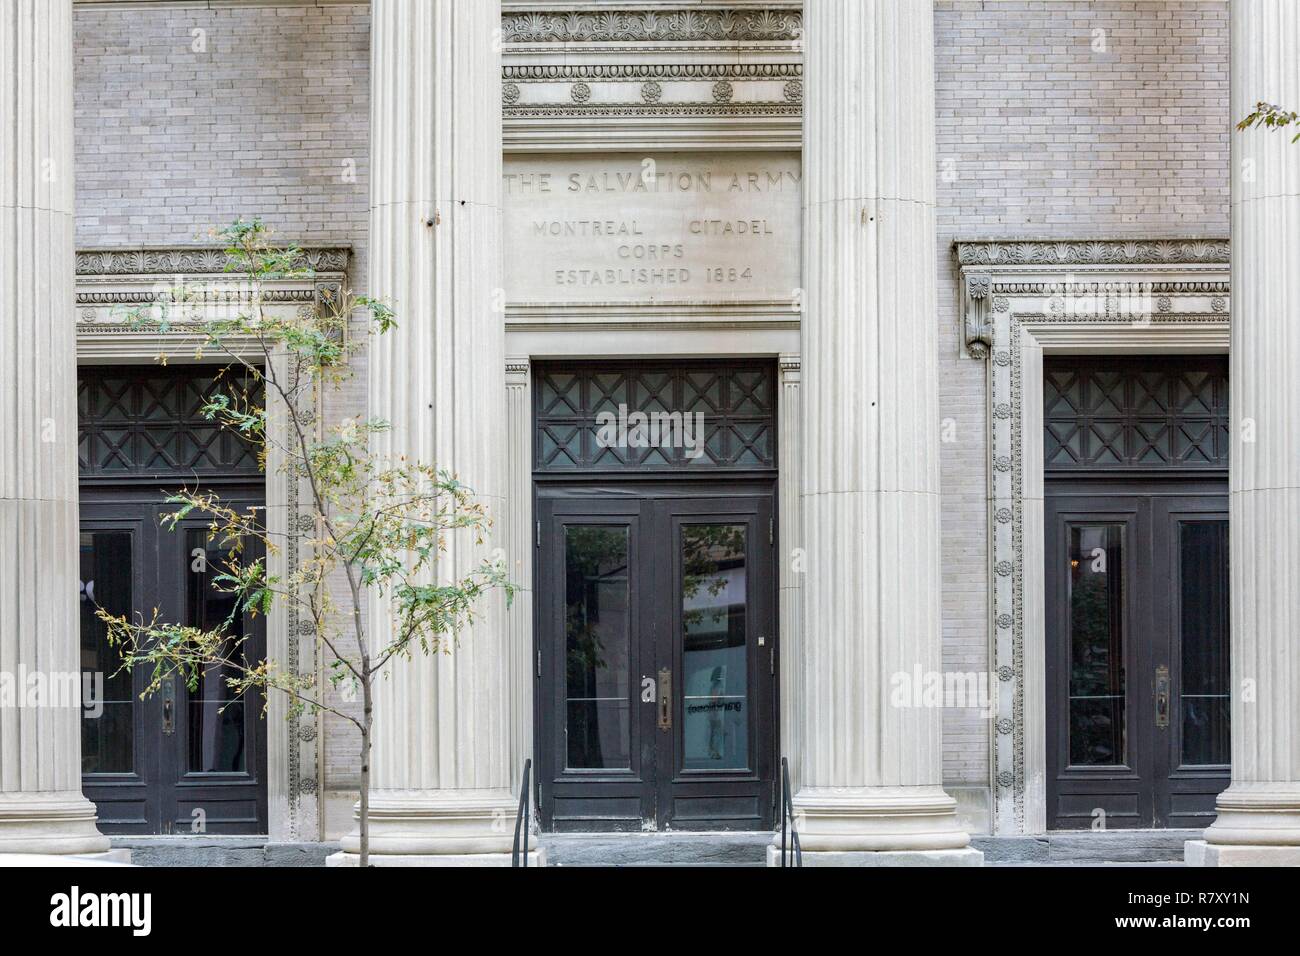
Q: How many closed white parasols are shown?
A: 0